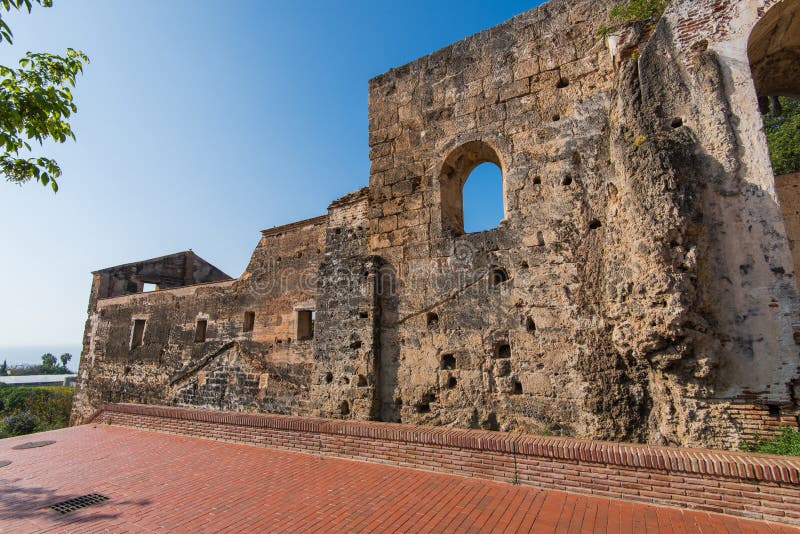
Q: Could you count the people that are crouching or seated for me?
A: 0